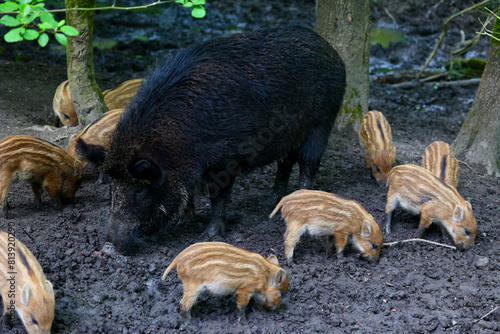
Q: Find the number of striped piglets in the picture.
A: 10